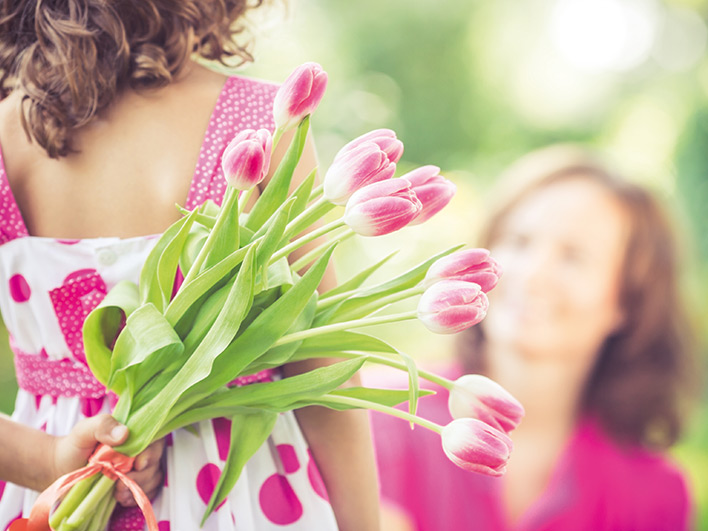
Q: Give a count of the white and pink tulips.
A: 10